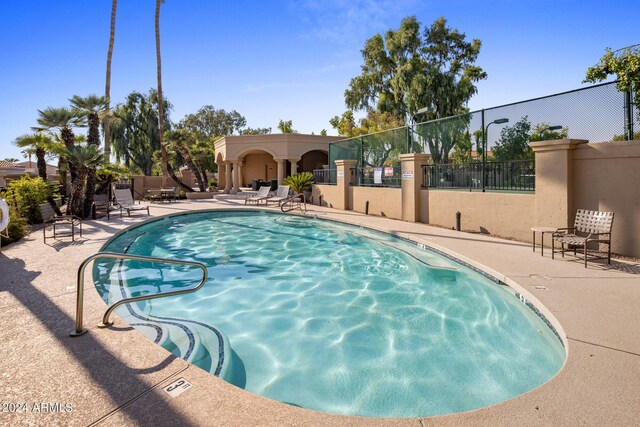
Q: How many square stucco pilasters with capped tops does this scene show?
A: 3